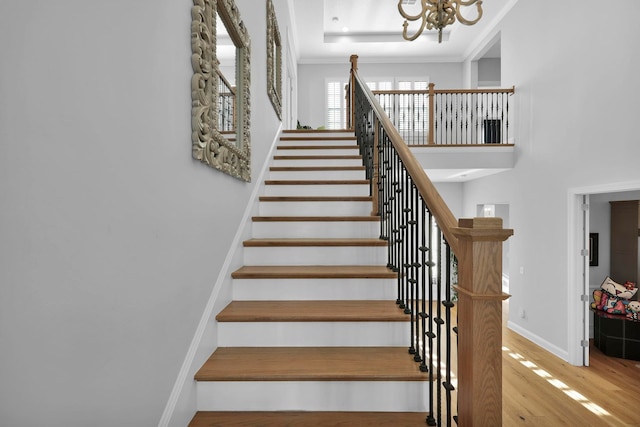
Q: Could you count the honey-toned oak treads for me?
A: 13